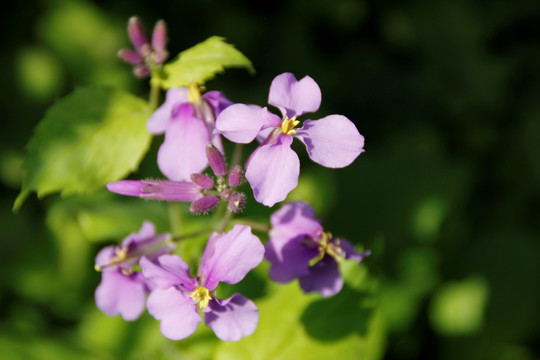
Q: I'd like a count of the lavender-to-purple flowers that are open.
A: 5